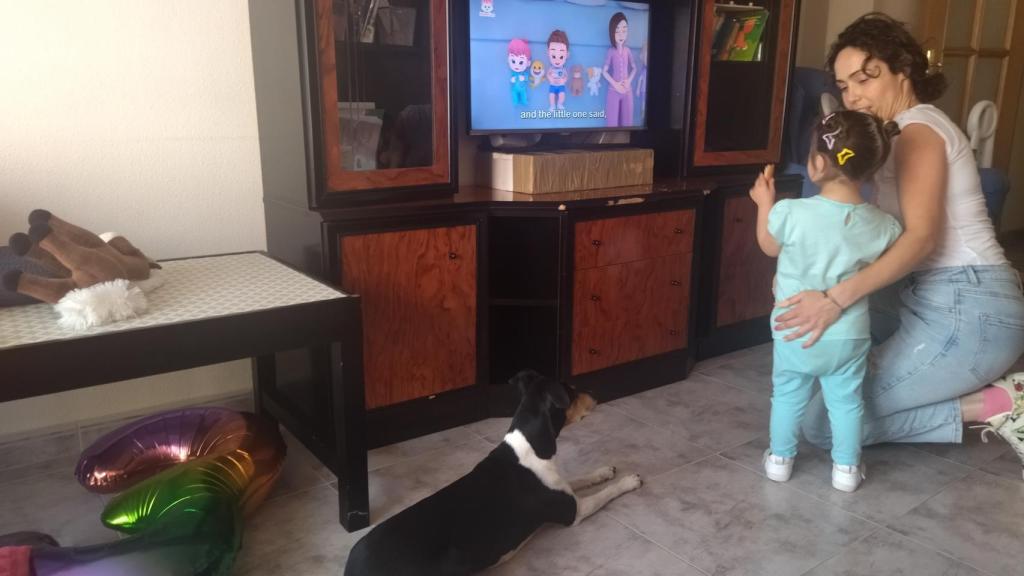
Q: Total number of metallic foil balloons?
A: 1